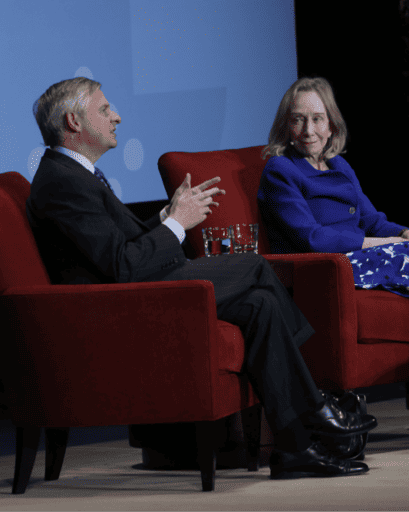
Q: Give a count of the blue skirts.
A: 1